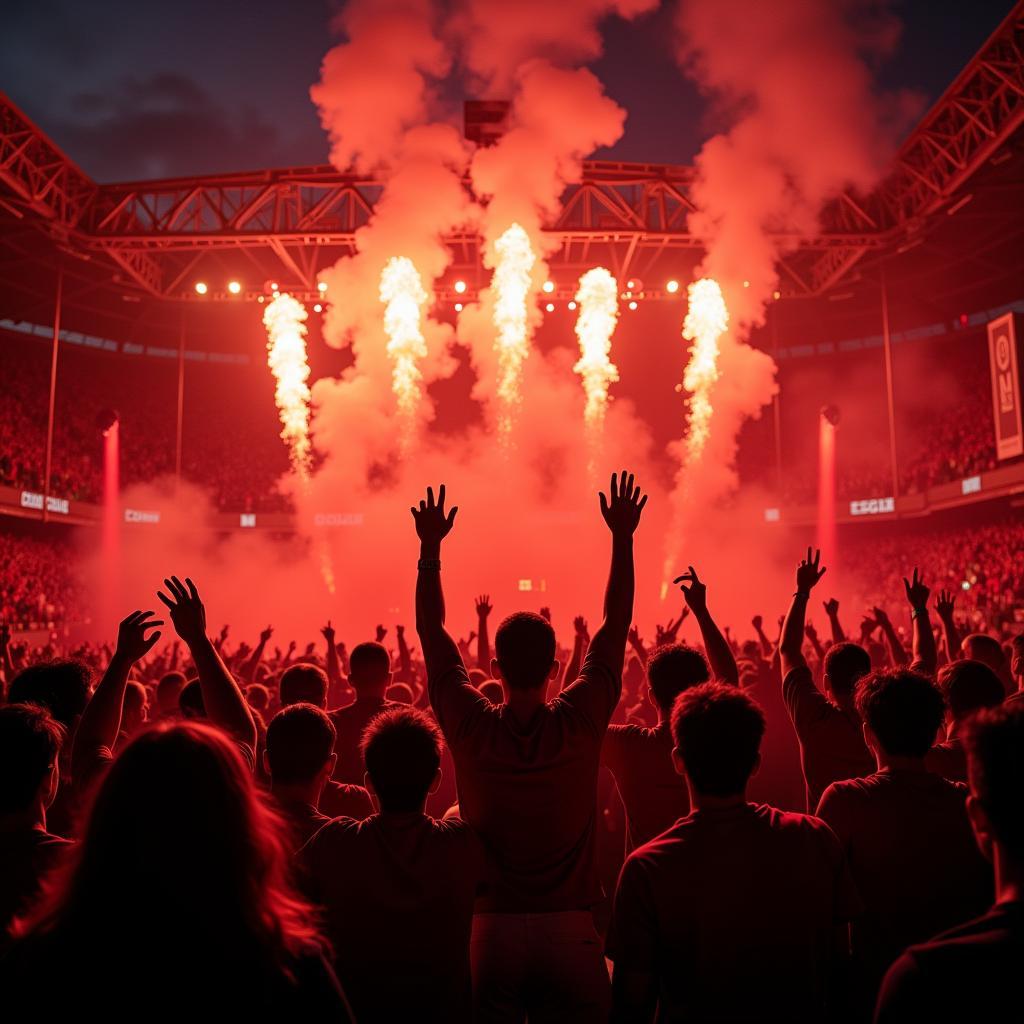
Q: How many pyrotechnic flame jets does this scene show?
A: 5